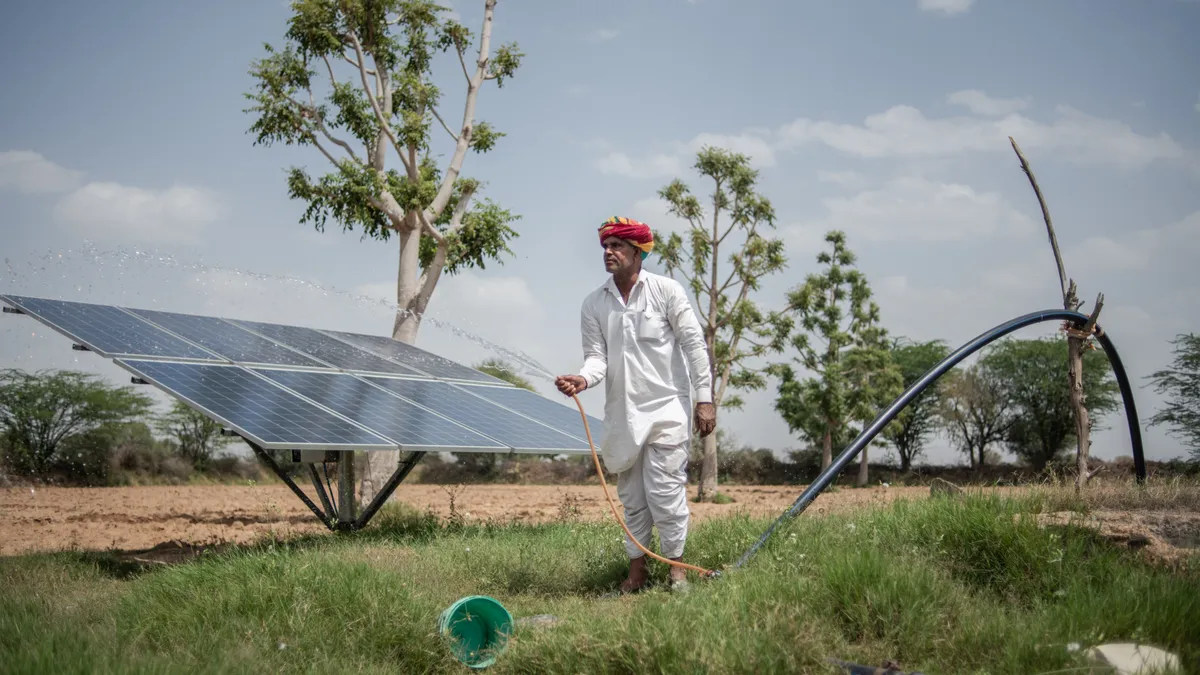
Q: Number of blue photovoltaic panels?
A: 8